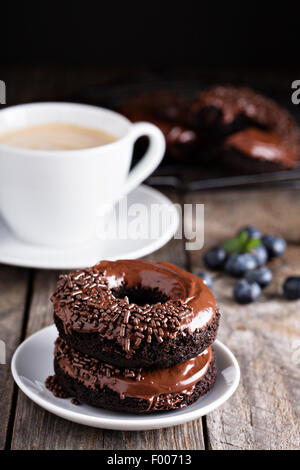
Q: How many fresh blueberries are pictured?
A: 9